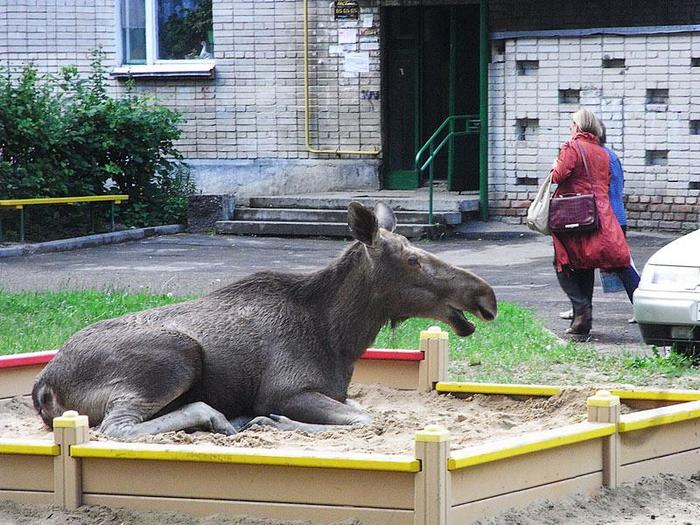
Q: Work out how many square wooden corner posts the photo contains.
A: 4